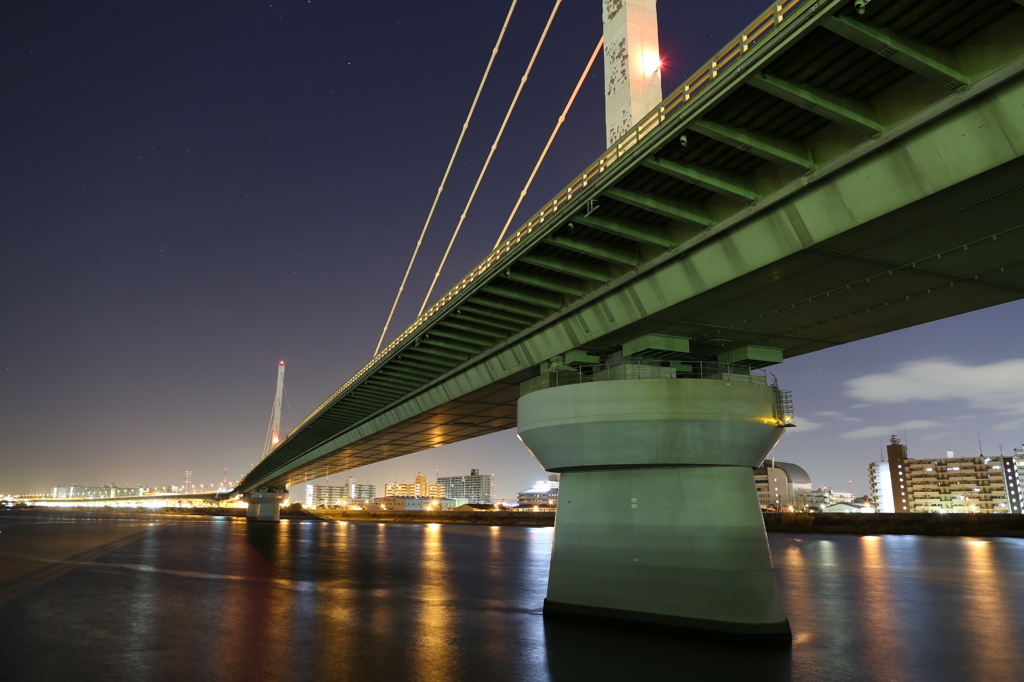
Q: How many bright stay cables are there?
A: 3